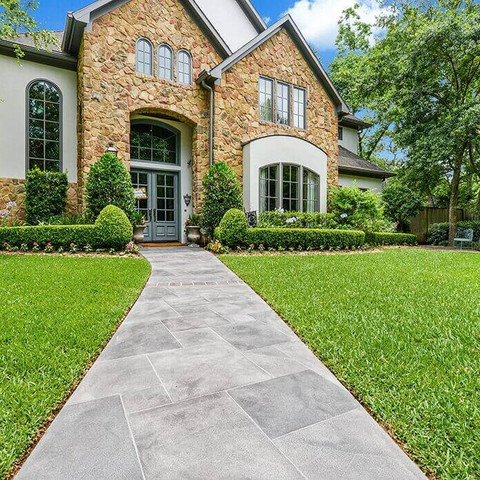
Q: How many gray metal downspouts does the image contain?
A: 1